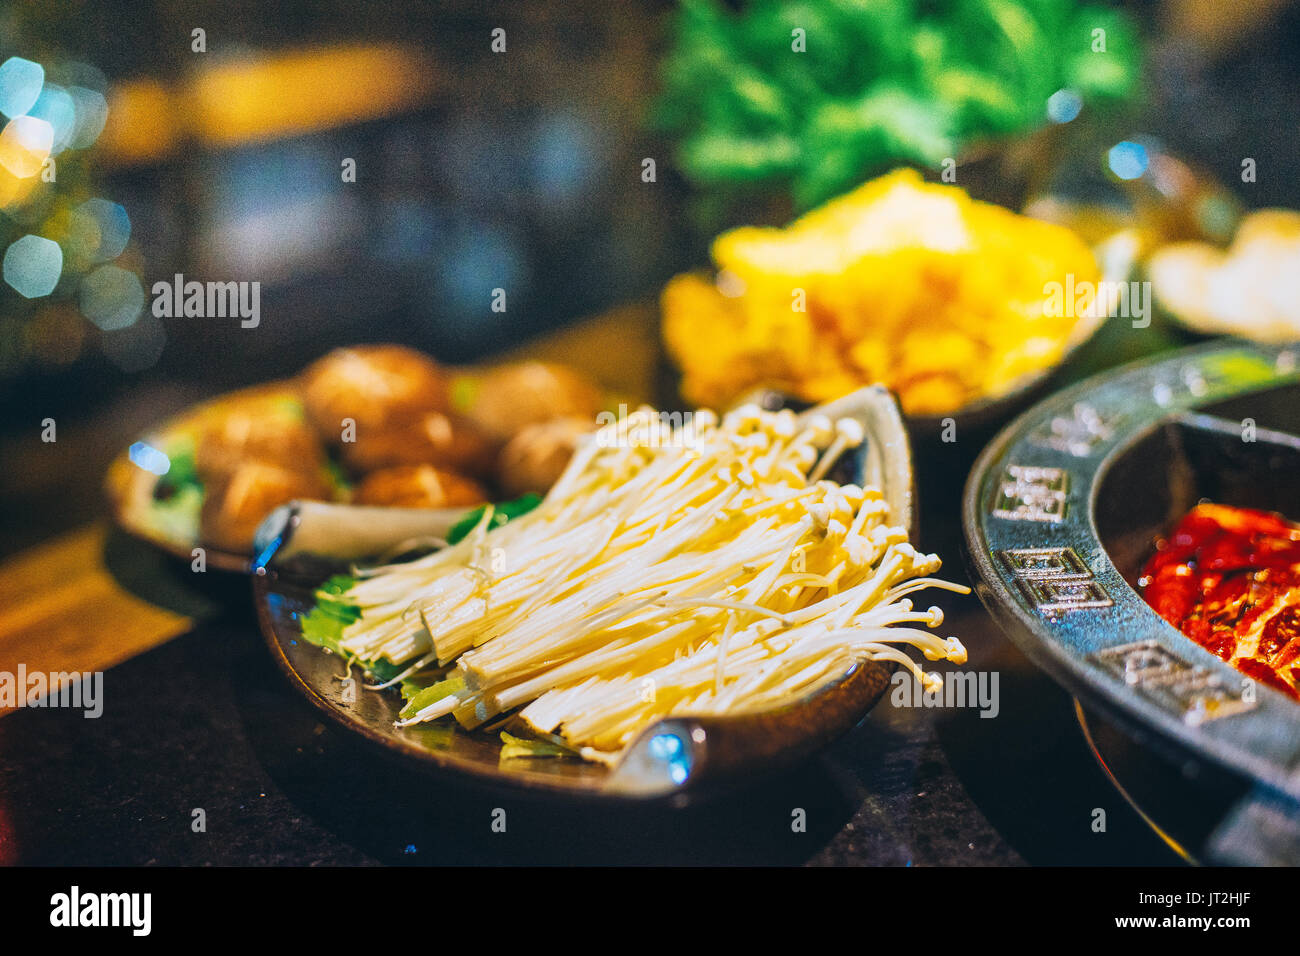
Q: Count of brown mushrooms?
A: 7